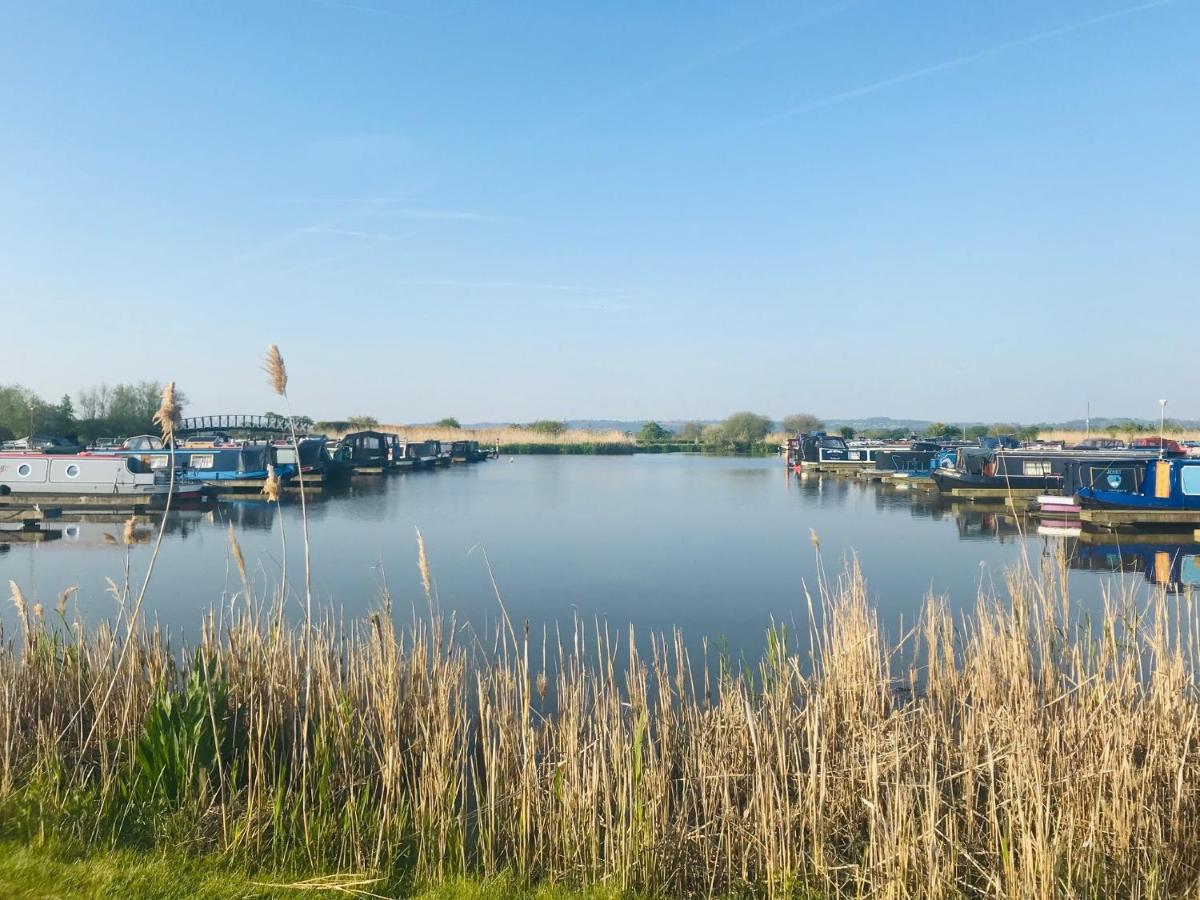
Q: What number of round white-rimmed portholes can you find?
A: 2